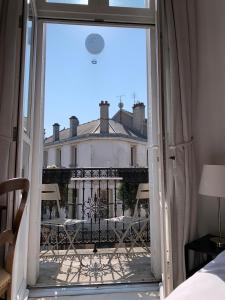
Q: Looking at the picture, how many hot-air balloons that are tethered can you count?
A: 1